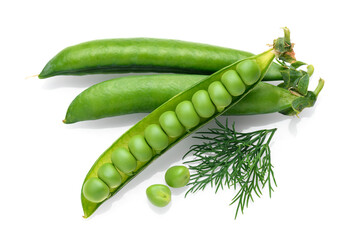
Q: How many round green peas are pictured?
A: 13